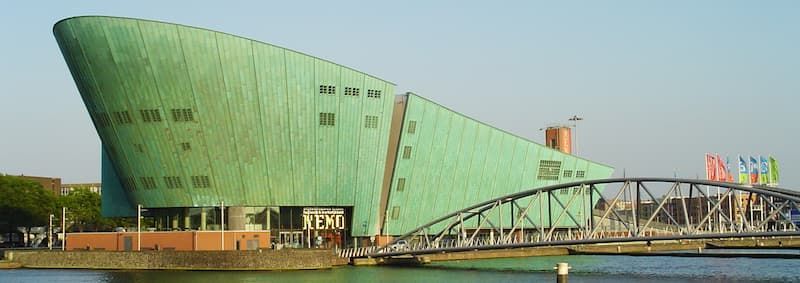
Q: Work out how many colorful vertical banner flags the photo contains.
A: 7